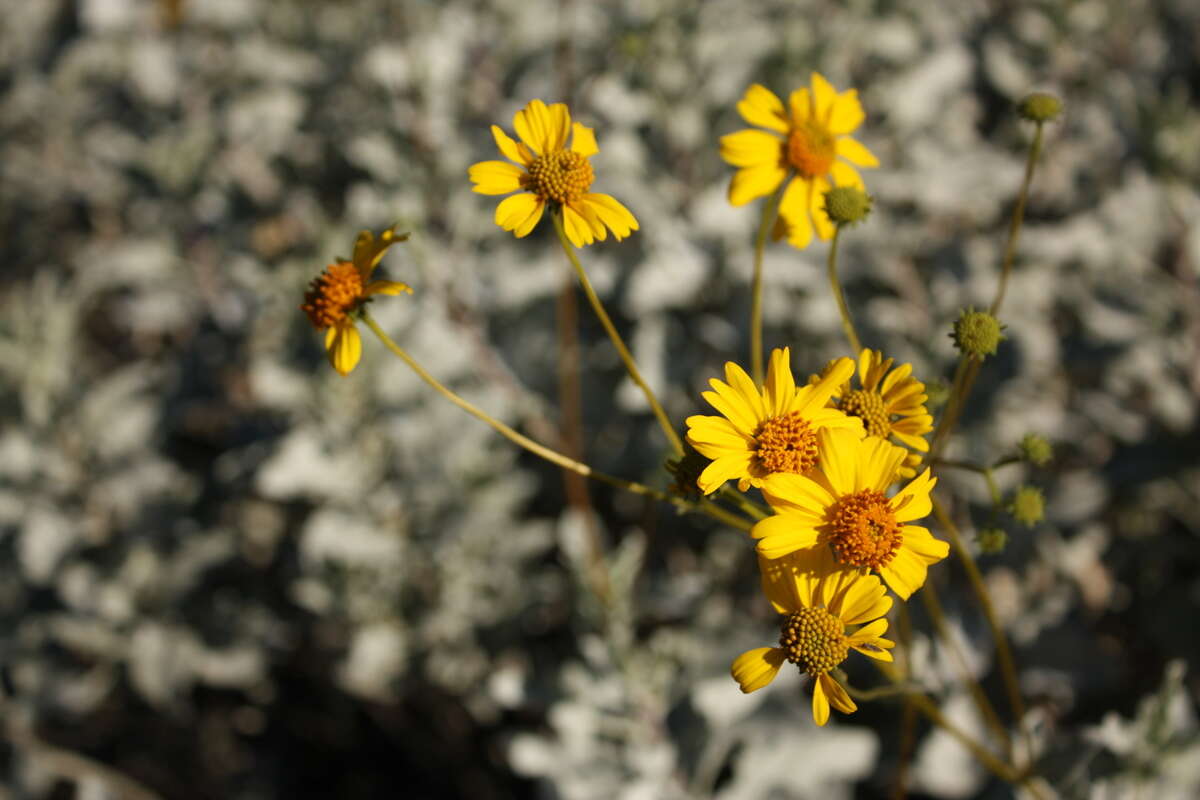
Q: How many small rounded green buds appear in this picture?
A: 6